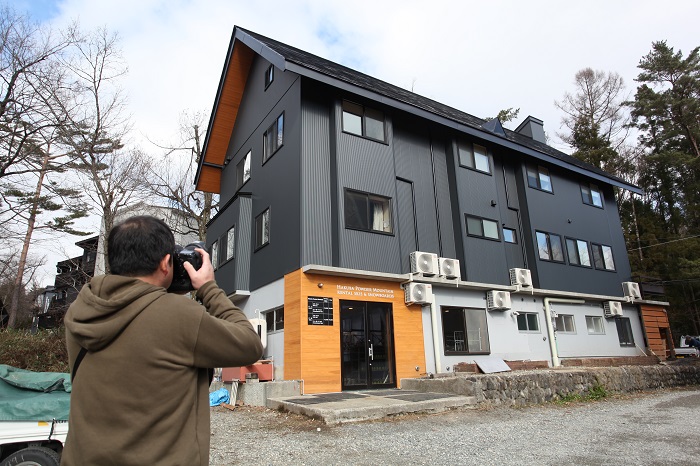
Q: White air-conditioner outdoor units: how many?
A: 7